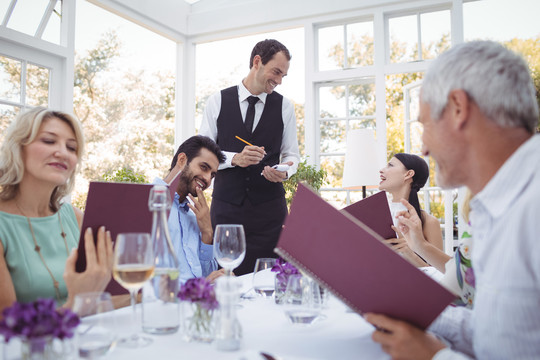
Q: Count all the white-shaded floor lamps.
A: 1